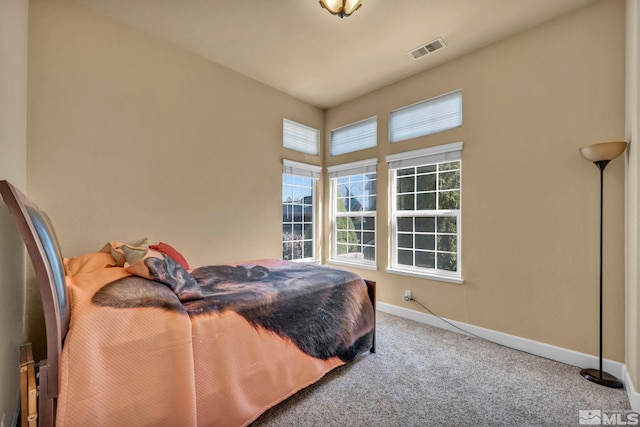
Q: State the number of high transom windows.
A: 3